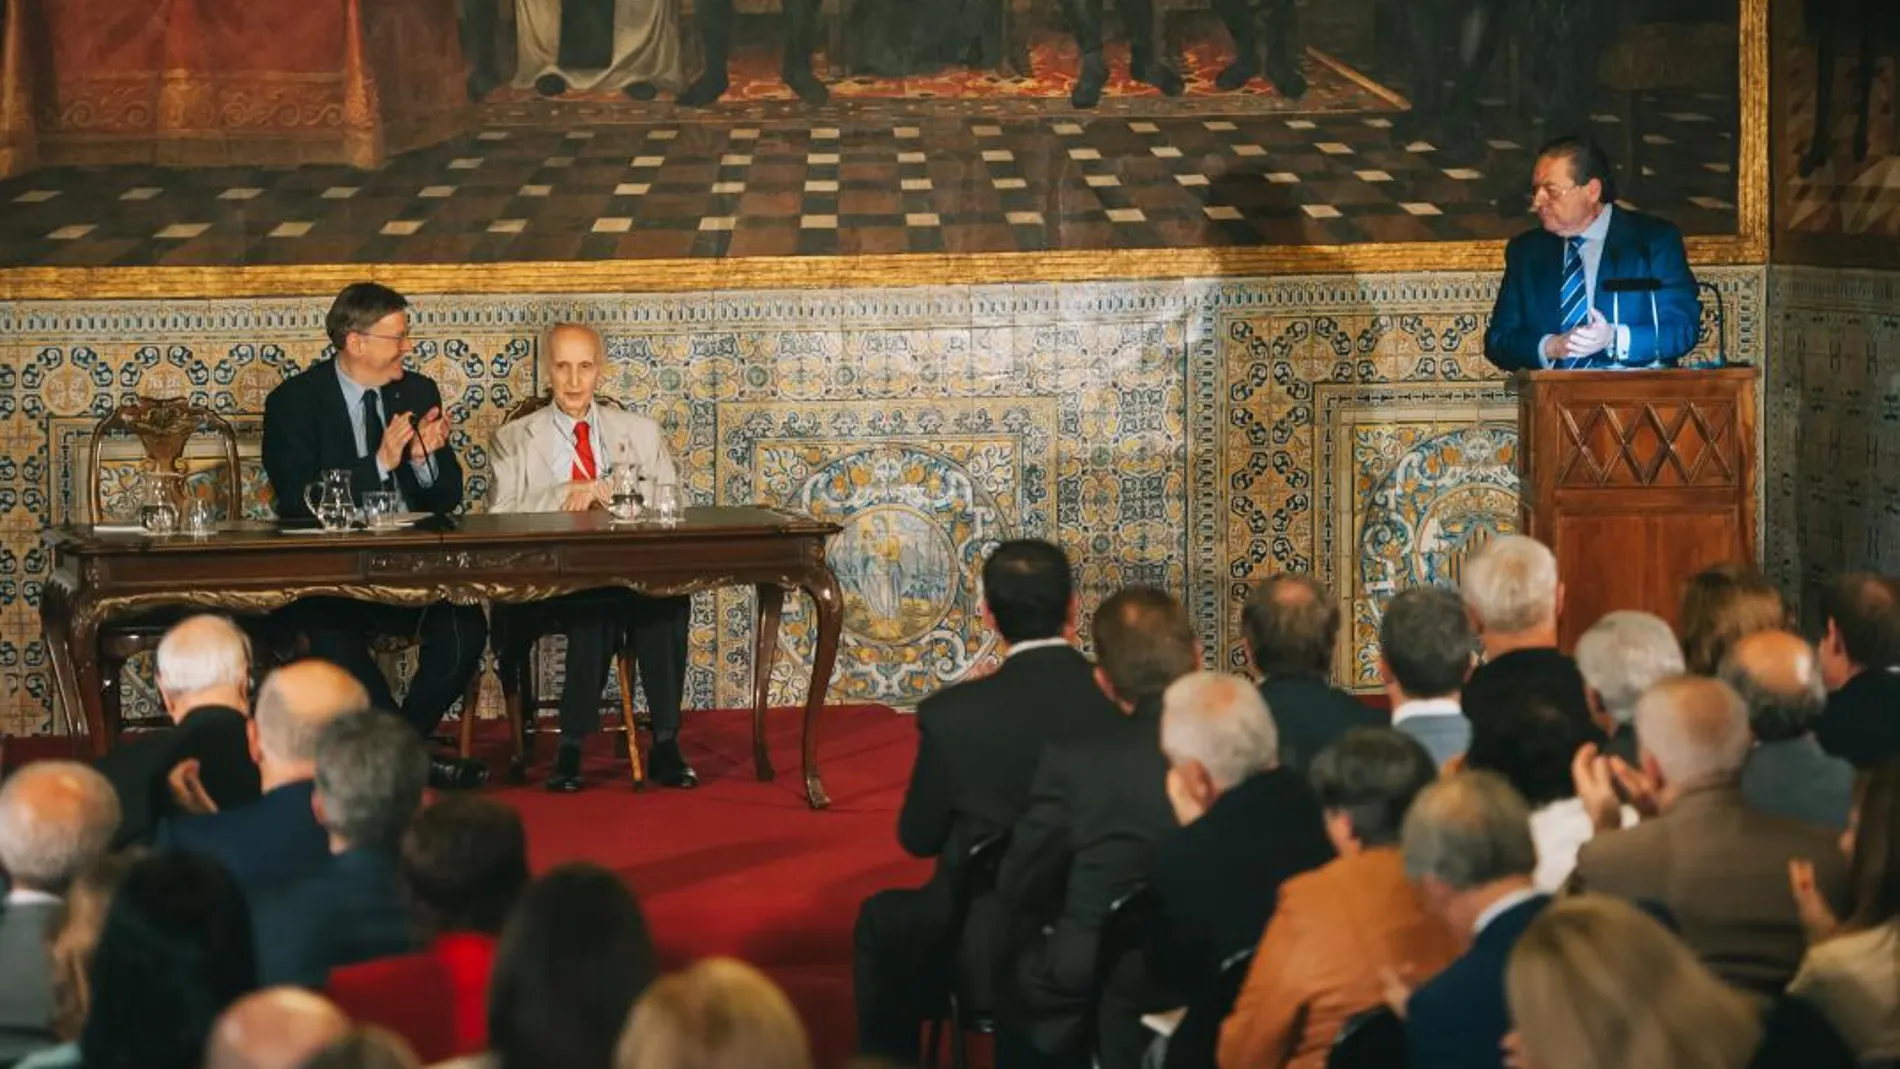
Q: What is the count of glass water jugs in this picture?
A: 3